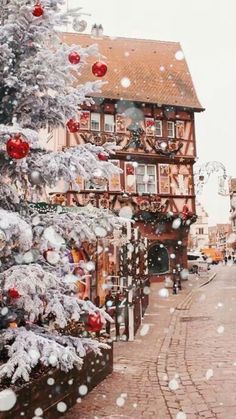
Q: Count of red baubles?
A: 8